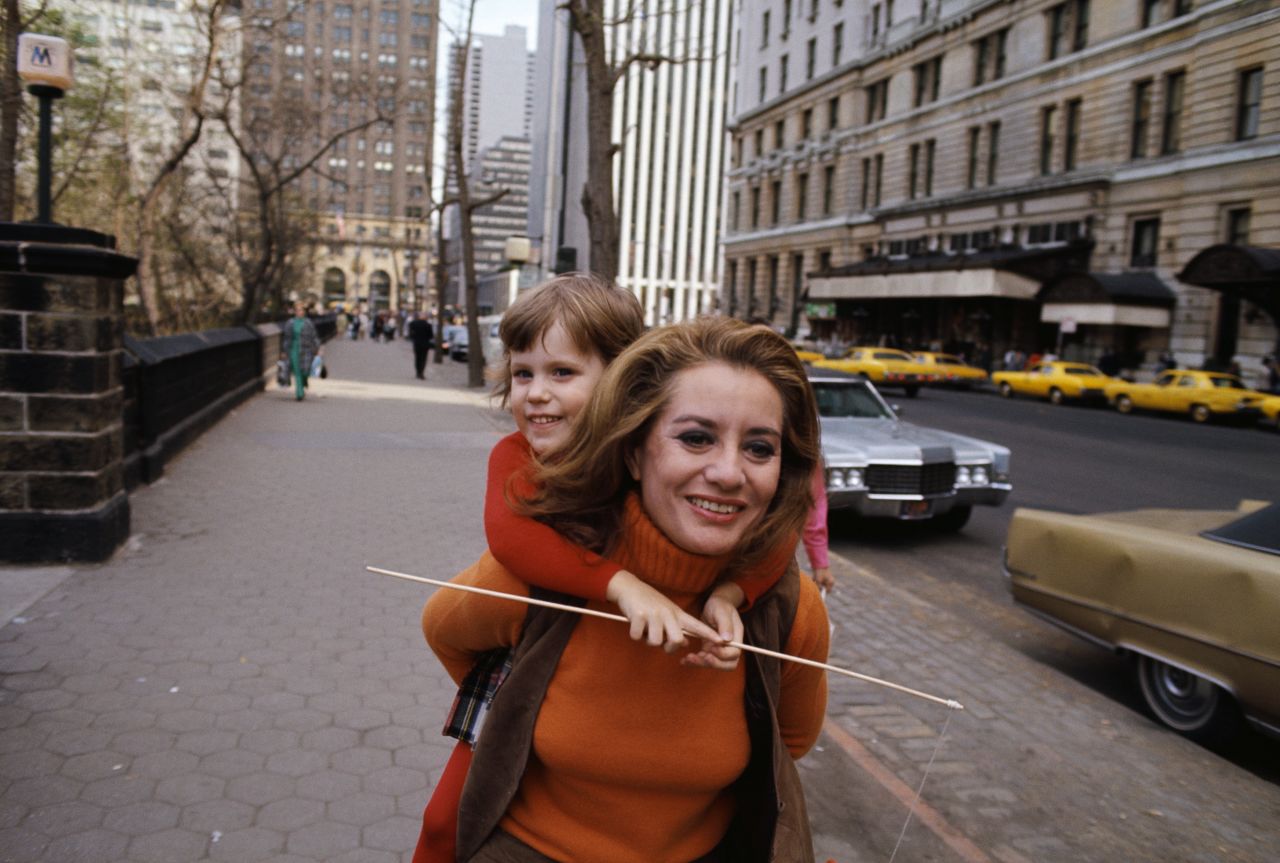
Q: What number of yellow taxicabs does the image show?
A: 6